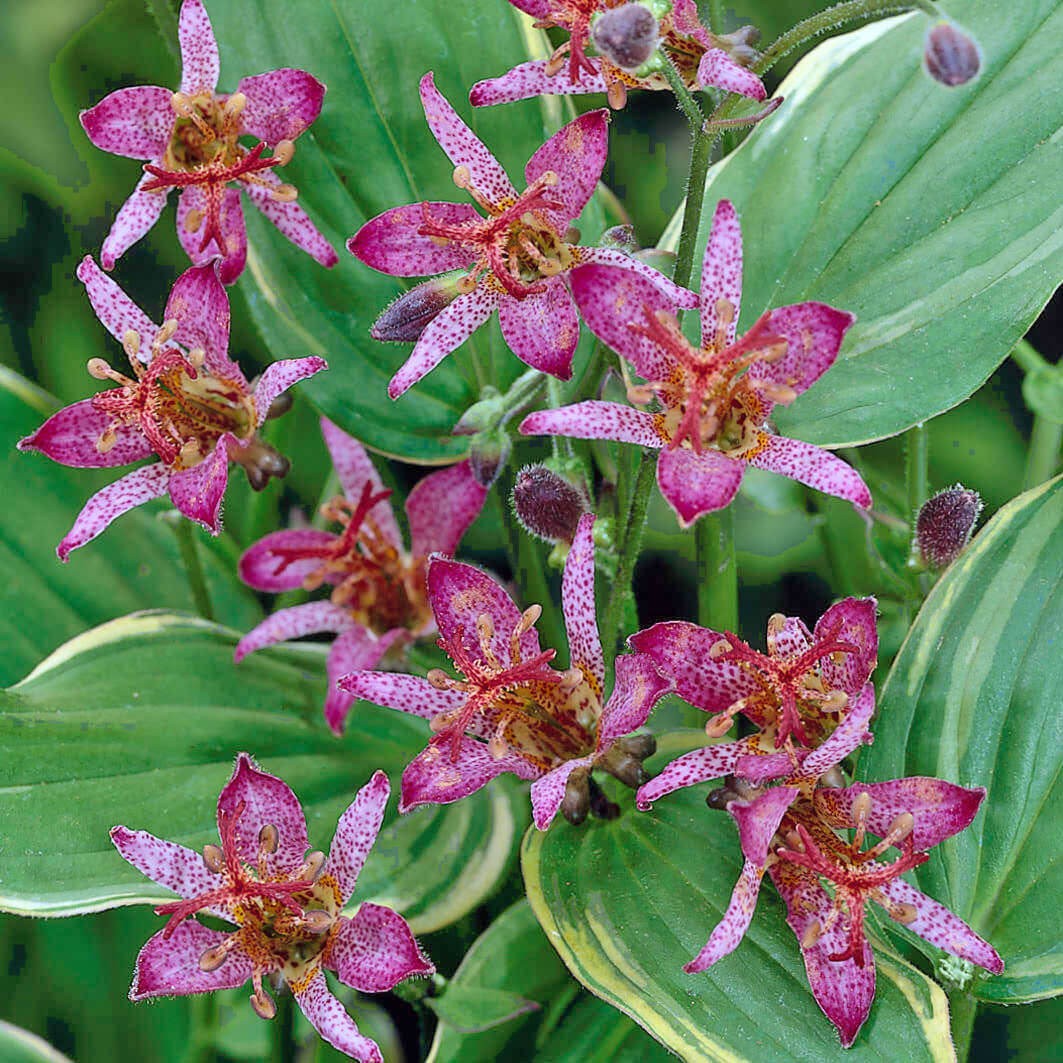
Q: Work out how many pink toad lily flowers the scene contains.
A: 10